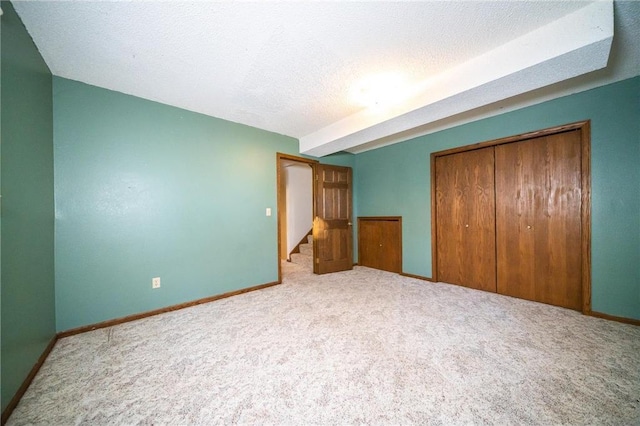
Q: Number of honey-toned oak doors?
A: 4